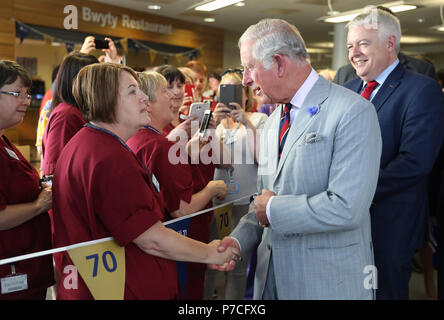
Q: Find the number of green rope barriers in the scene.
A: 0